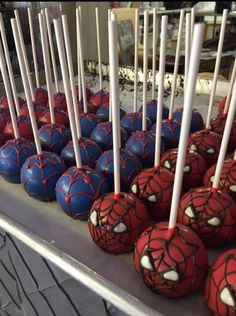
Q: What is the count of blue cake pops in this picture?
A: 14